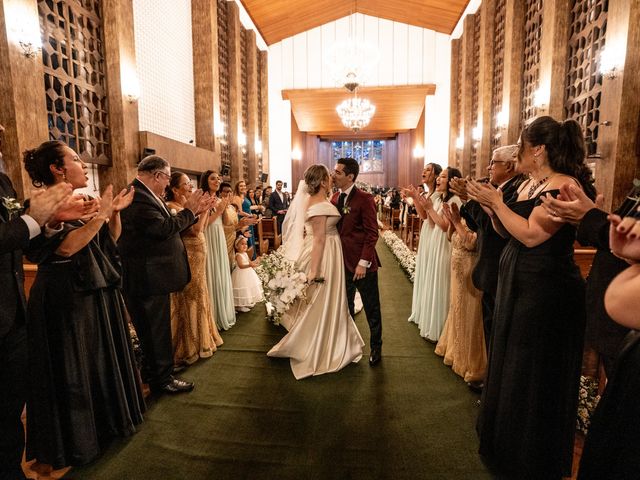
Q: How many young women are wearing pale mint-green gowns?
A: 3